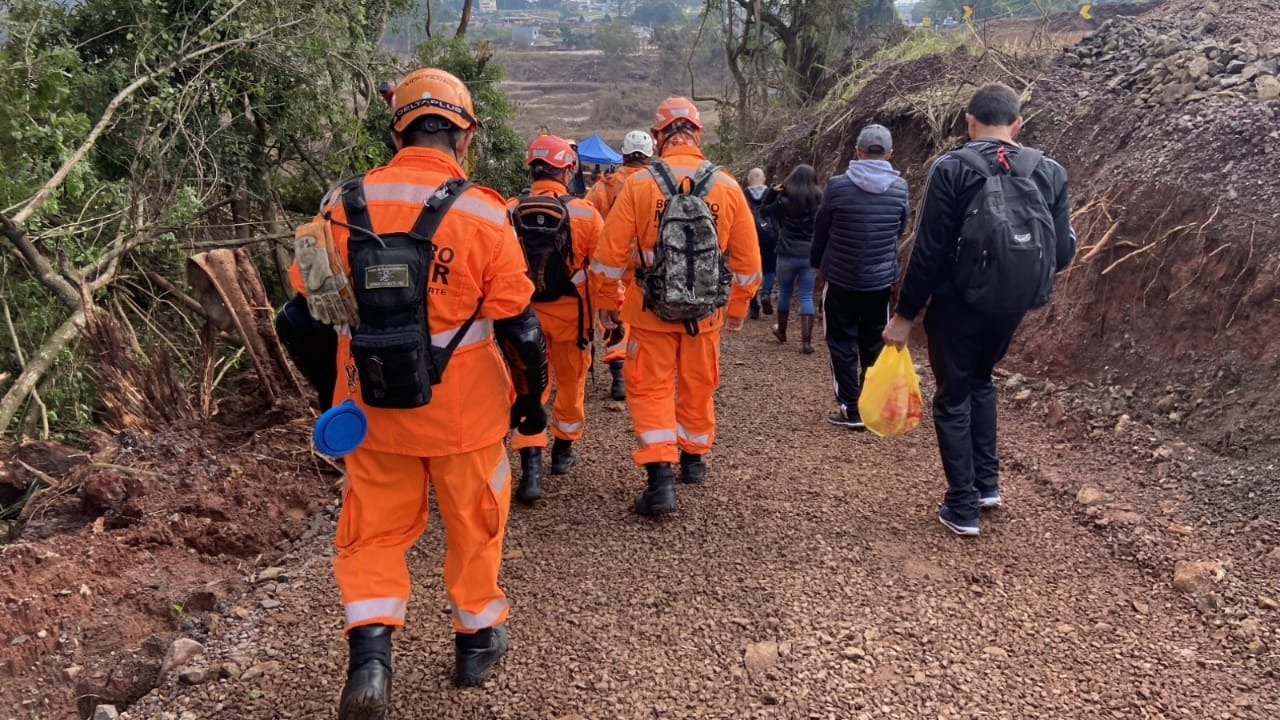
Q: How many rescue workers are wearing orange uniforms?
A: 4